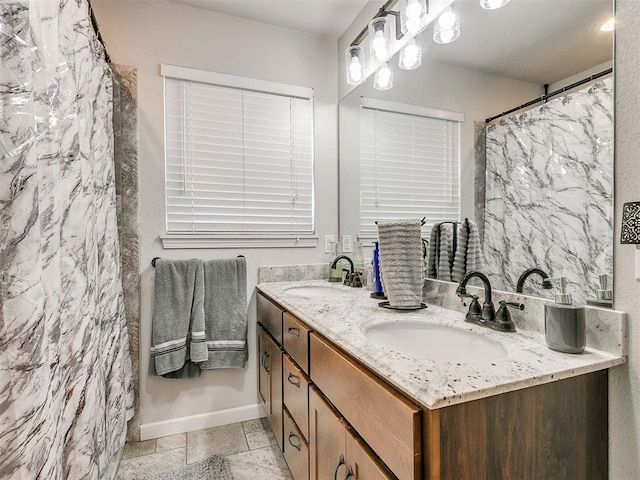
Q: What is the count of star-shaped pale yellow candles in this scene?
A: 0